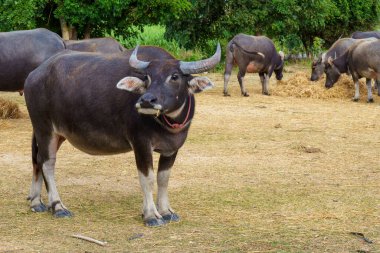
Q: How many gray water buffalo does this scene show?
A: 7